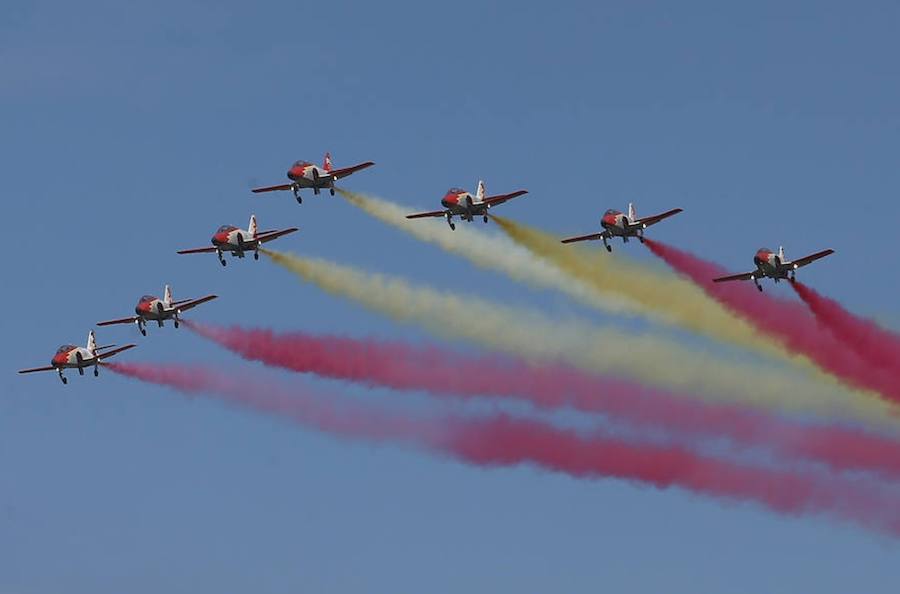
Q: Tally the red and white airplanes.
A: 7